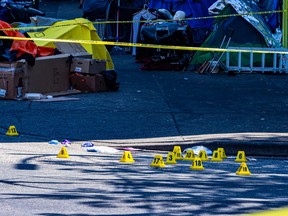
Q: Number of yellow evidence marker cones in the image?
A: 13